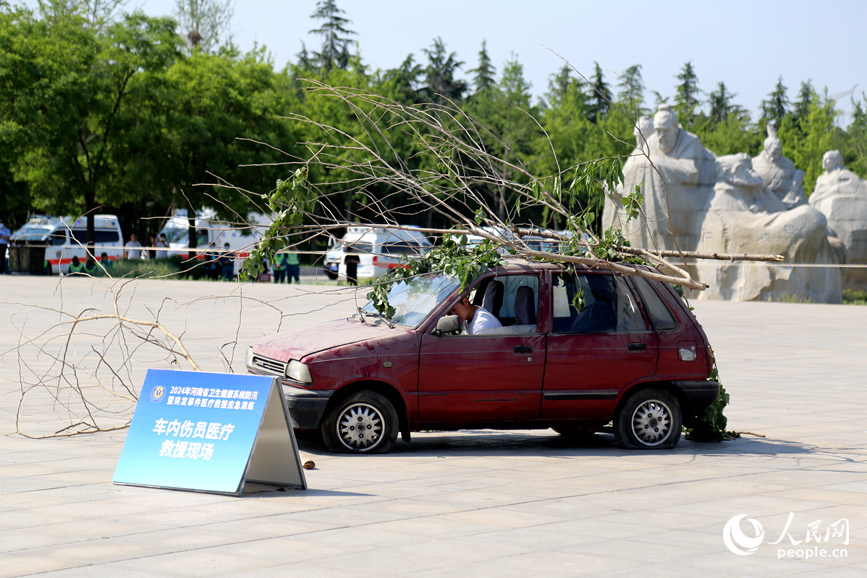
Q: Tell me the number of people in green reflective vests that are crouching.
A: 3